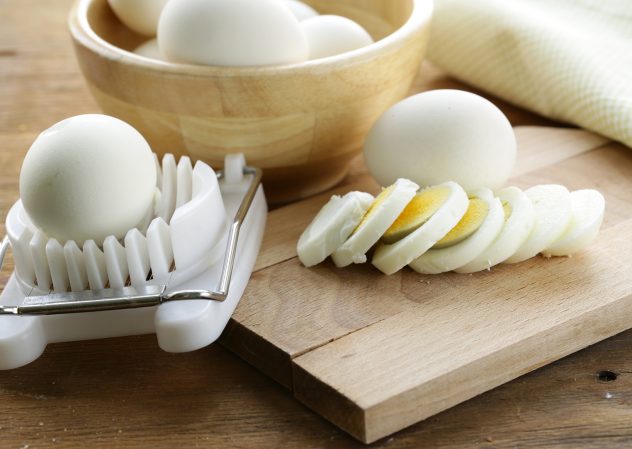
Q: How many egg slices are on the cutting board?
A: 7